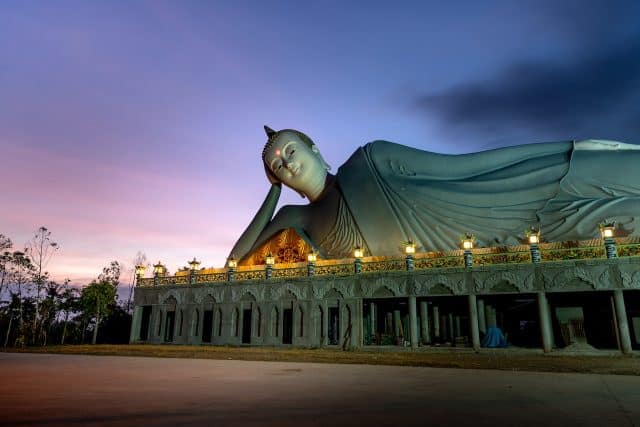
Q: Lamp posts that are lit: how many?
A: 11